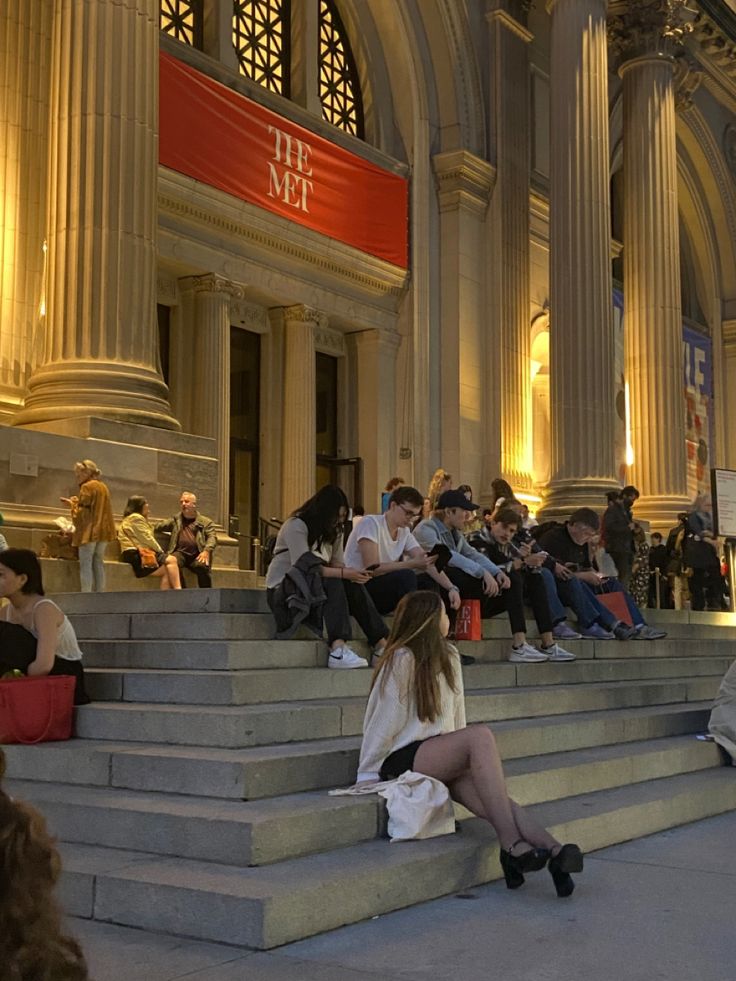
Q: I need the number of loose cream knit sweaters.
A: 1